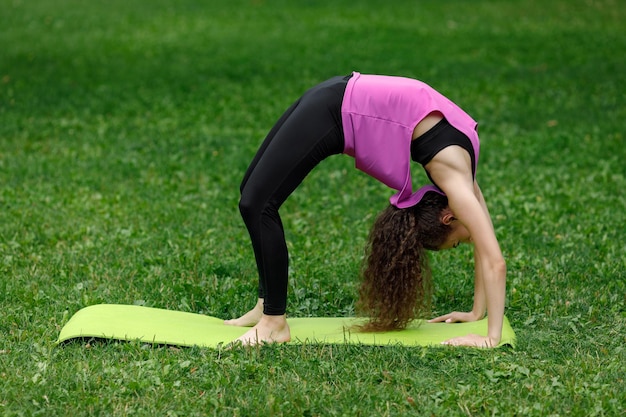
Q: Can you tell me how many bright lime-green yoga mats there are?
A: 1